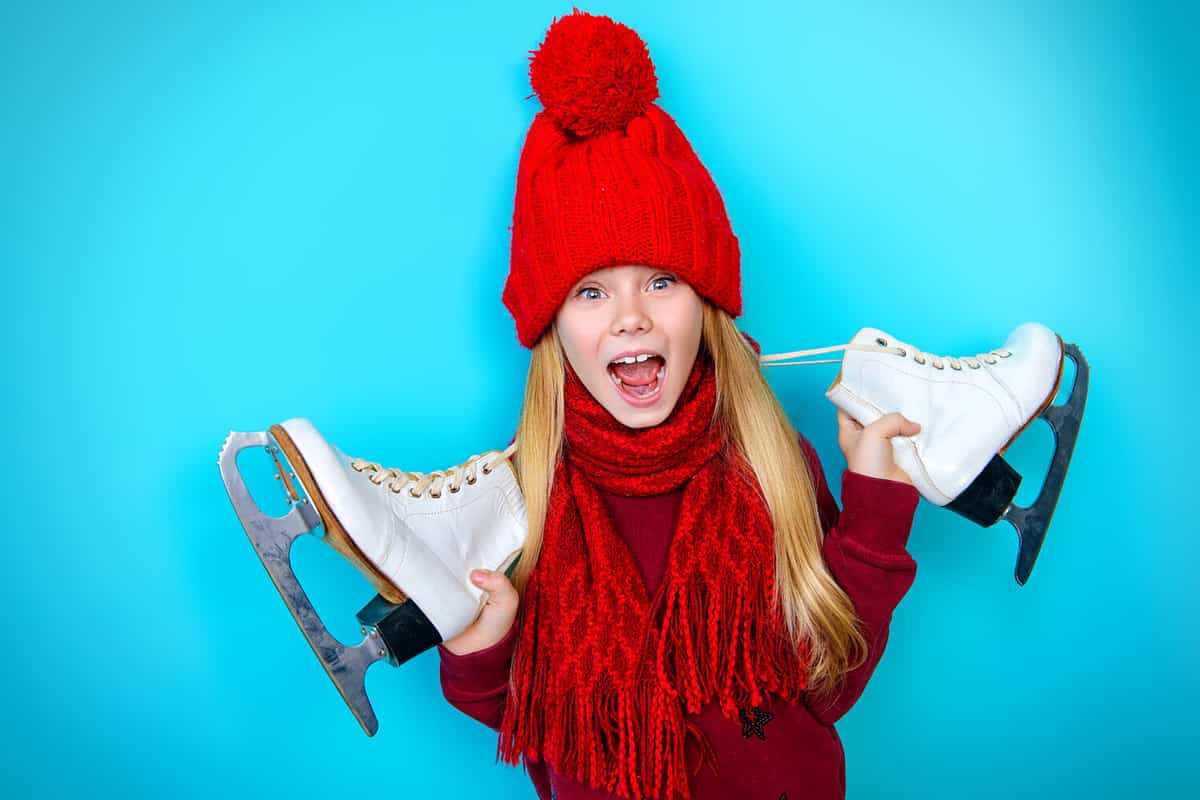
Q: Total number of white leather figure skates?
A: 2